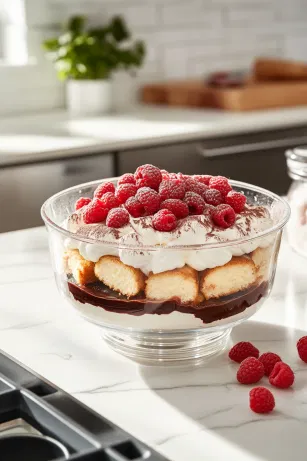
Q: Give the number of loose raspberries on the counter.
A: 6